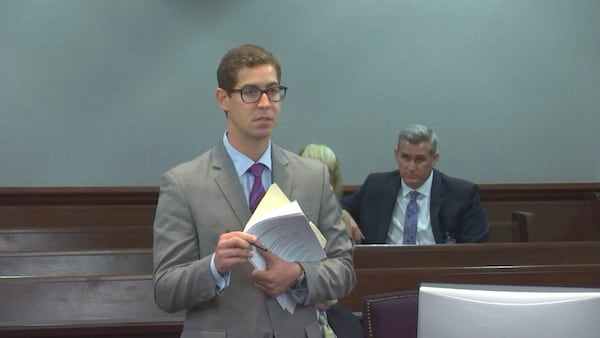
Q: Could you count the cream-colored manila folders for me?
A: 1